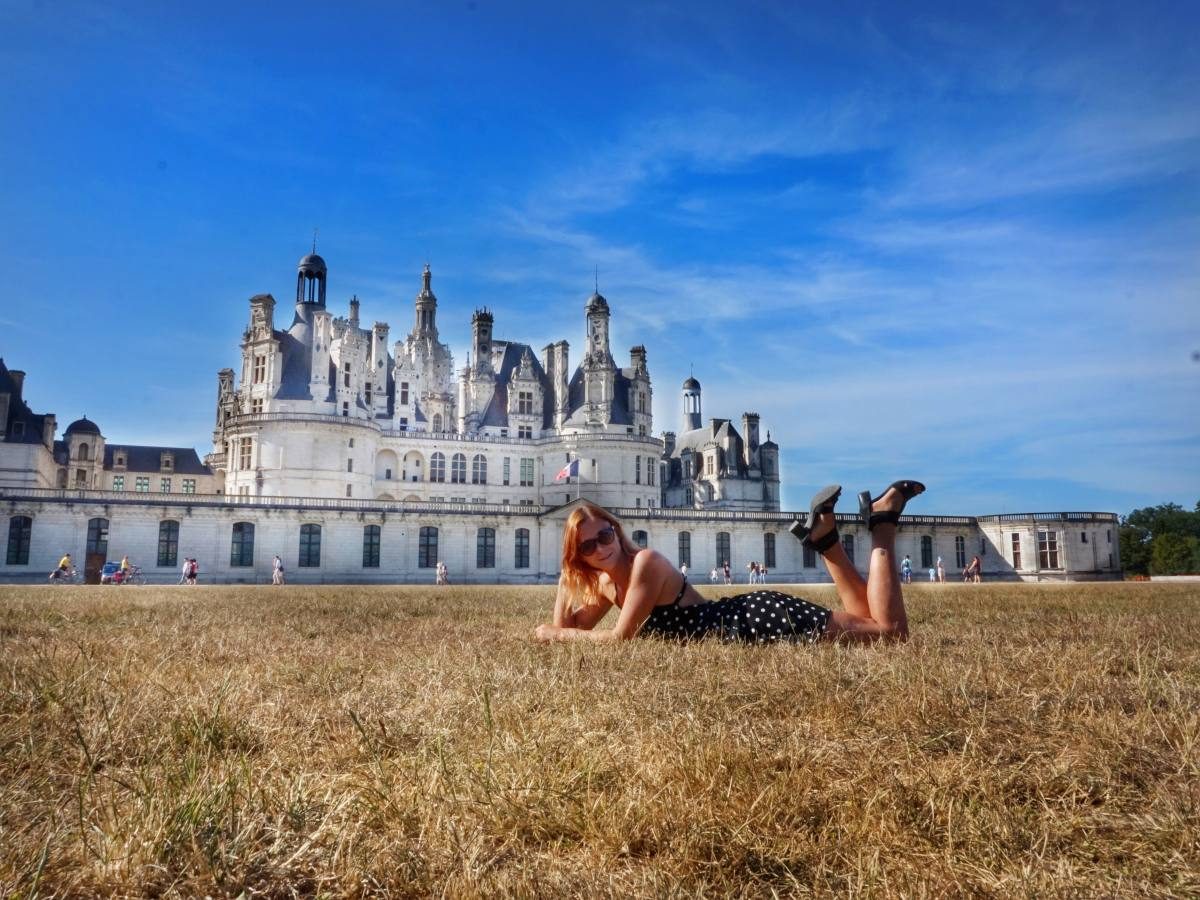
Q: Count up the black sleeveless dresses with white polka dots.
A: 1